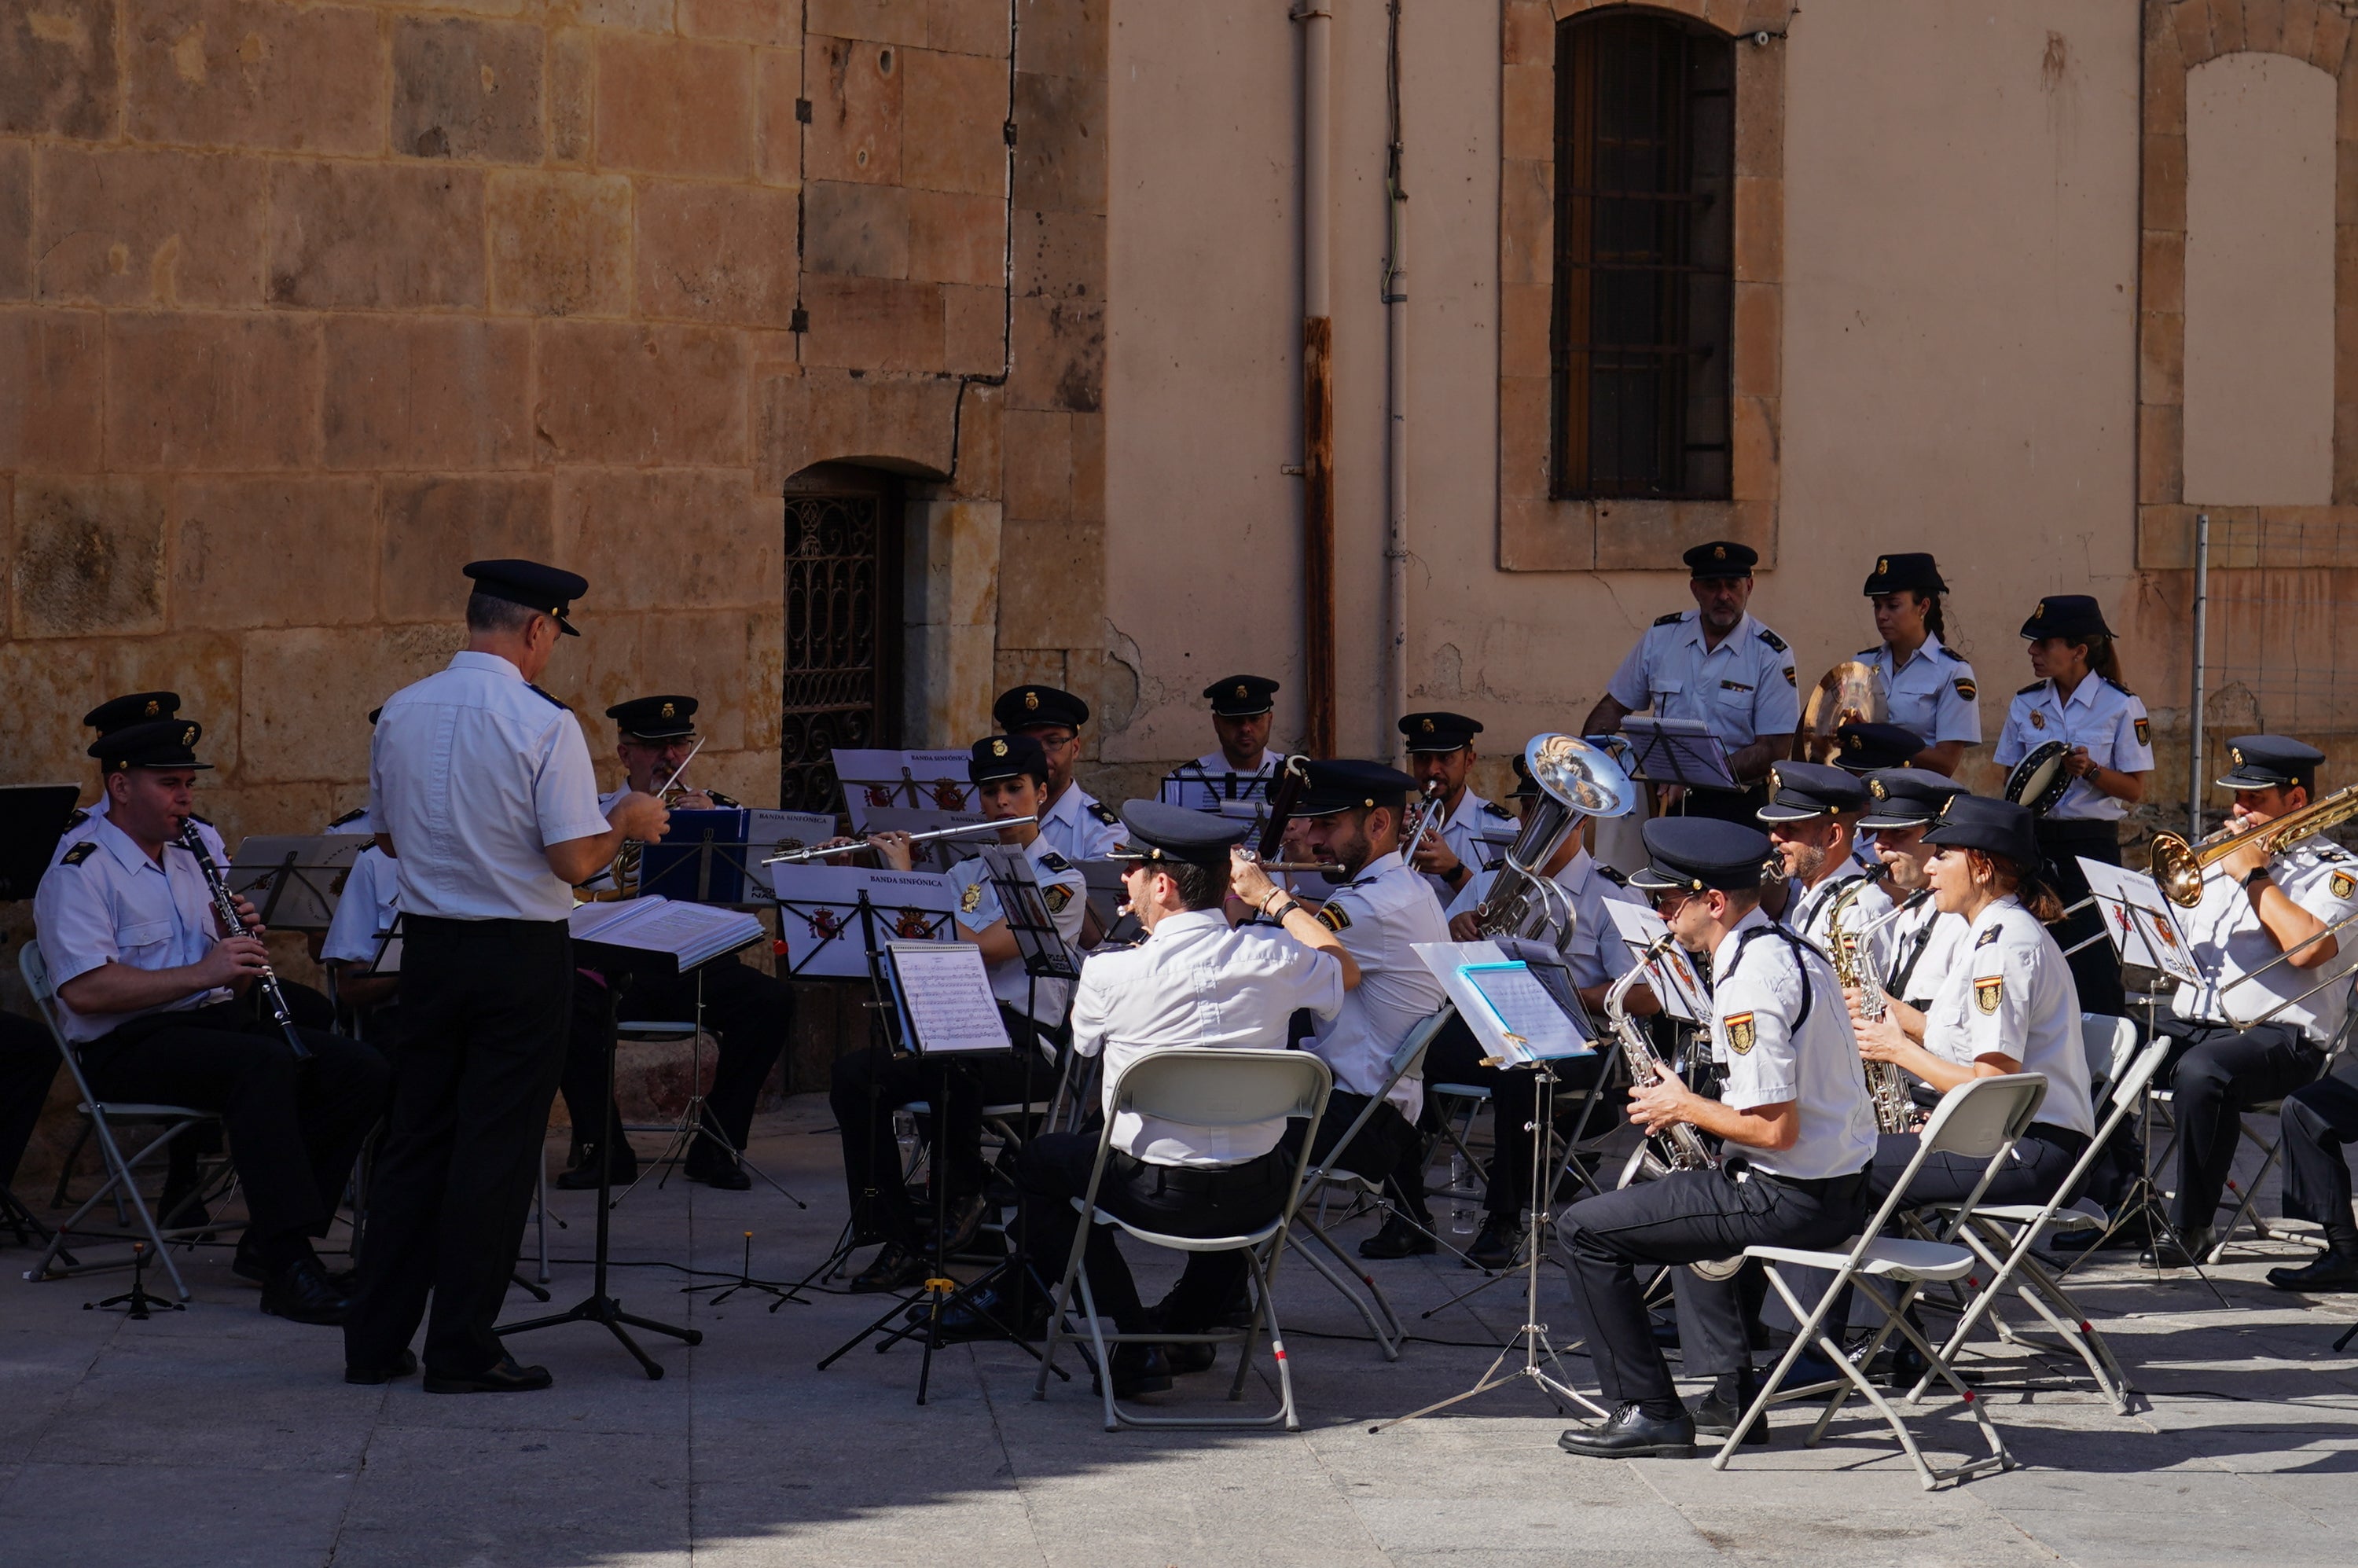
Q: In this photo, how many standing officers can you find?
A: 4